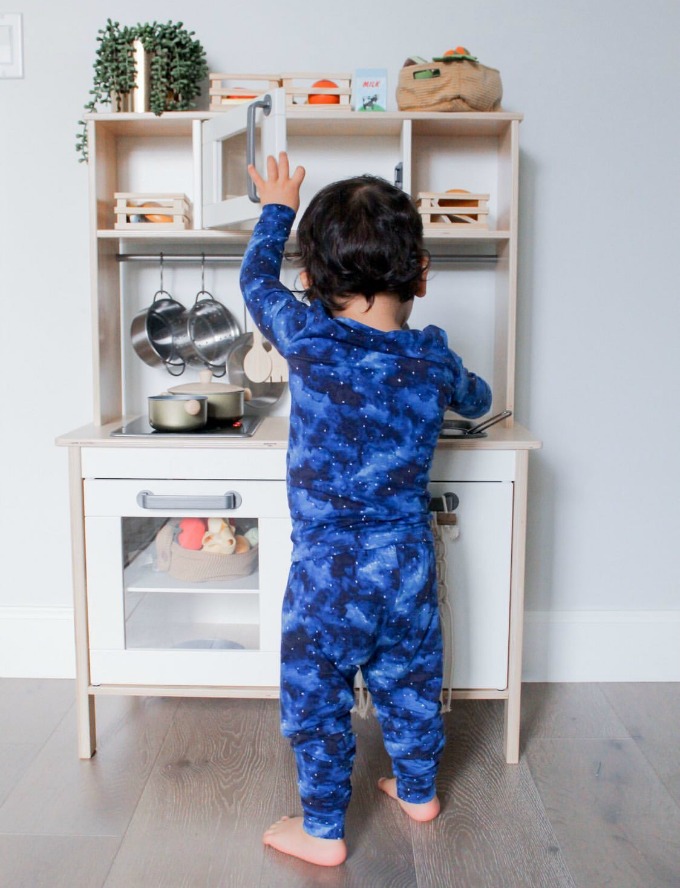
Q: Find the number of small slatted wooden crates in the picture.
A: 4